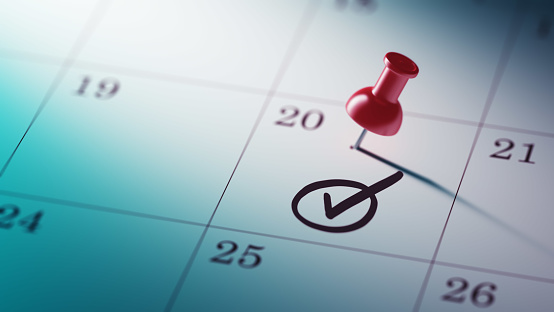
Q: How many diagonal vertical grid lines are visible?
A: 3